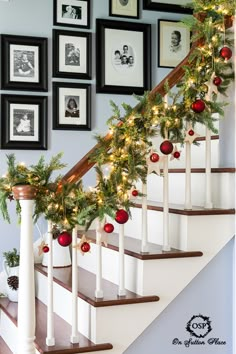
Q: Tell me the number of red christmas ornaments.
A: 13